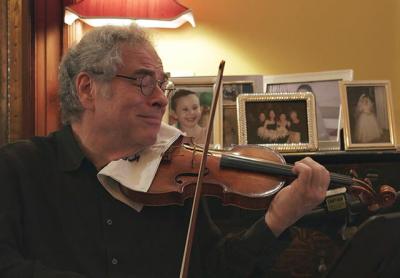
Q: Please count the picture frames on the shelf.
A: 5